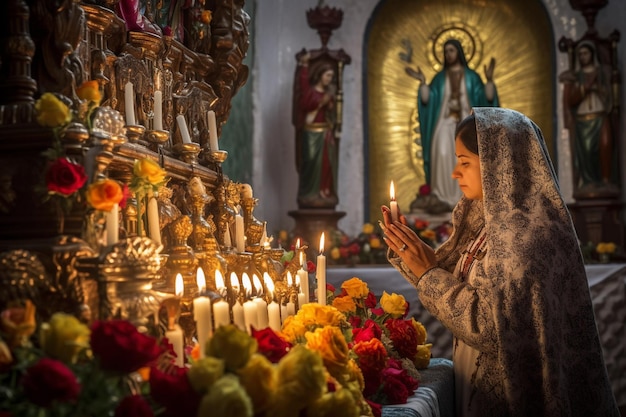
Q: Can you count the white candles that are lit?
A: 13